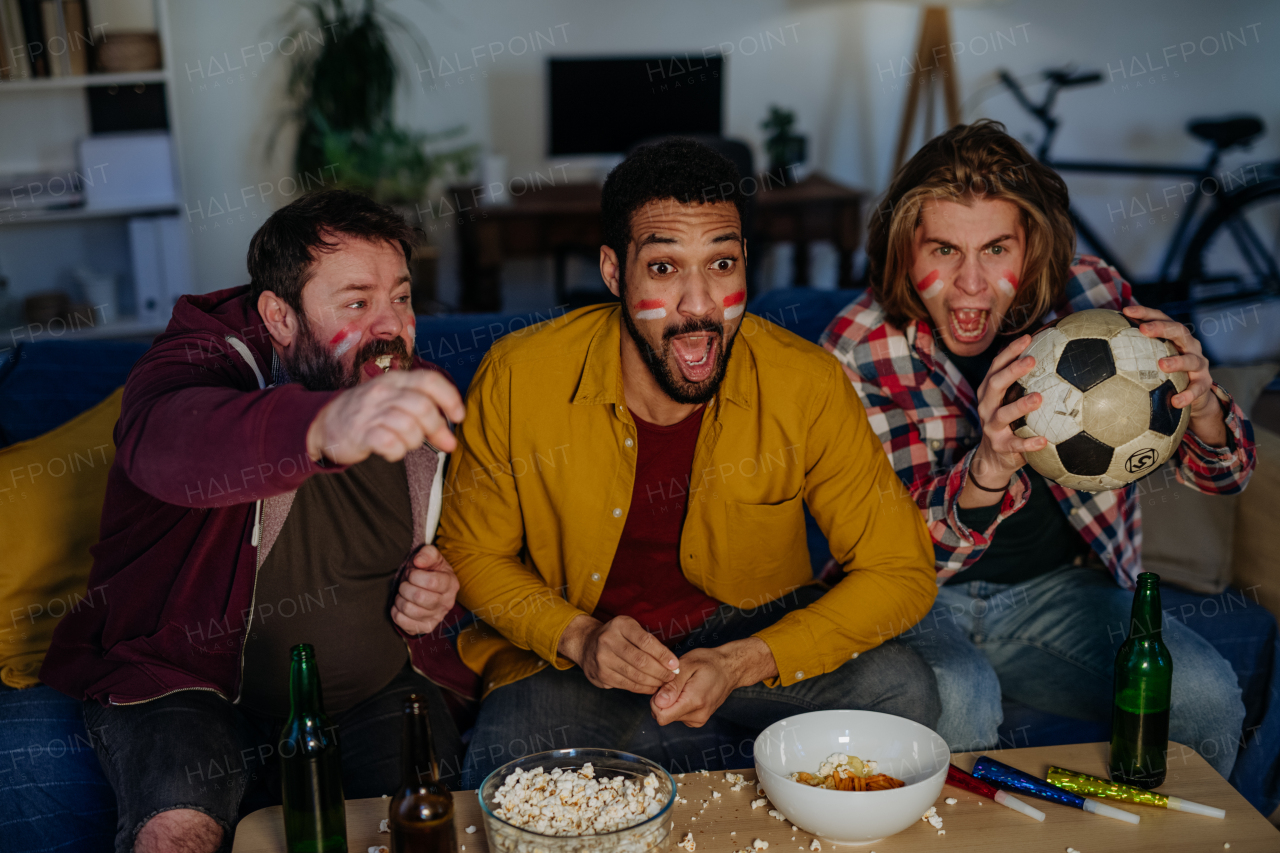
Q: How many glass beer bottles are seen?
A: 3